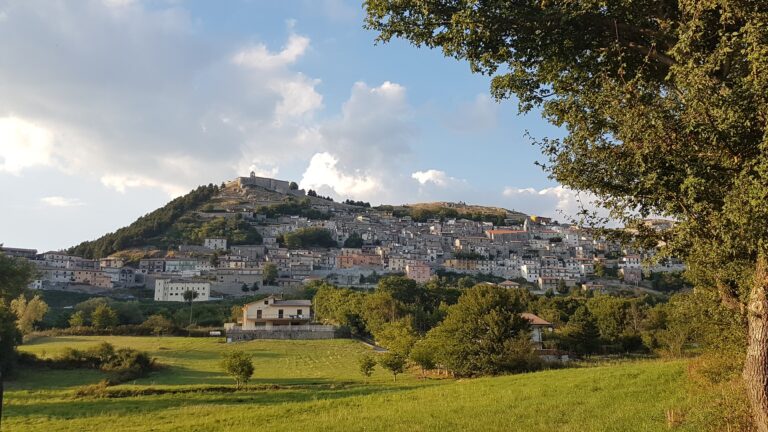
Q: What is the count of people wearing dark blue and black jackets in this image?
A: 0